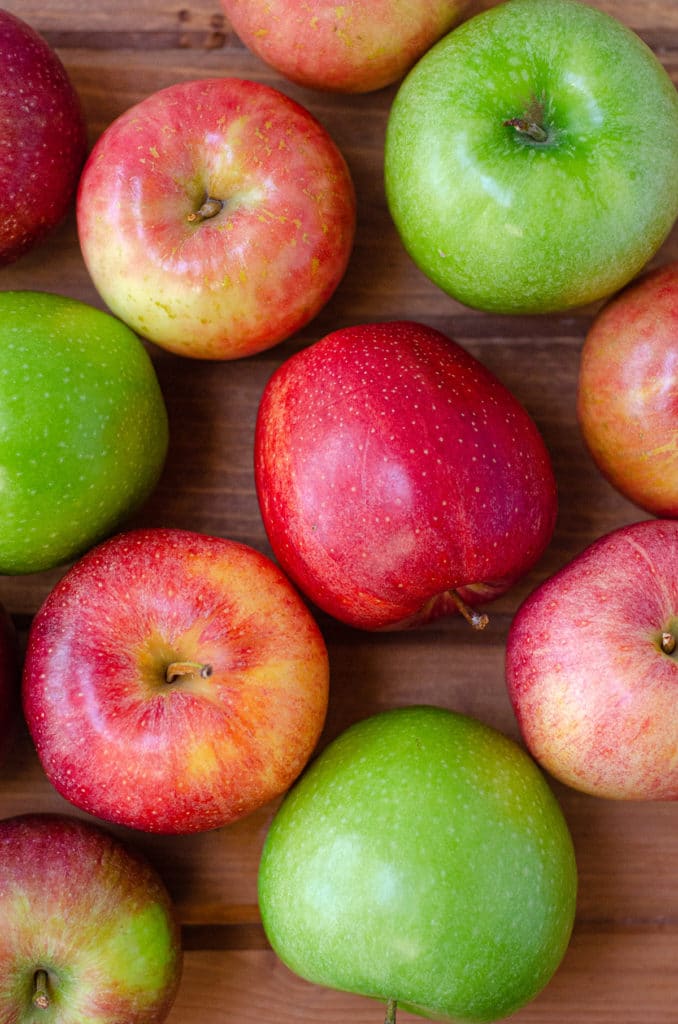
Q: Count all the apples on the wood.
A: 12